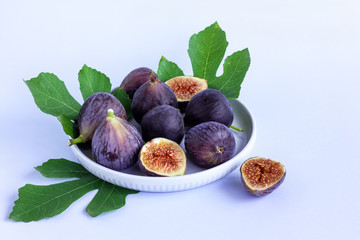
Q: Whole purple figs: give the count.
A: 7